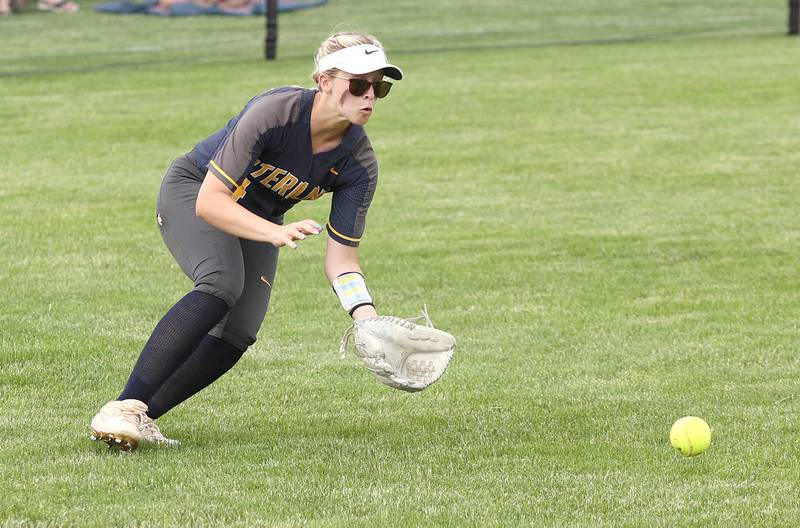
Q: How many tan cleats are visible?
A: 2